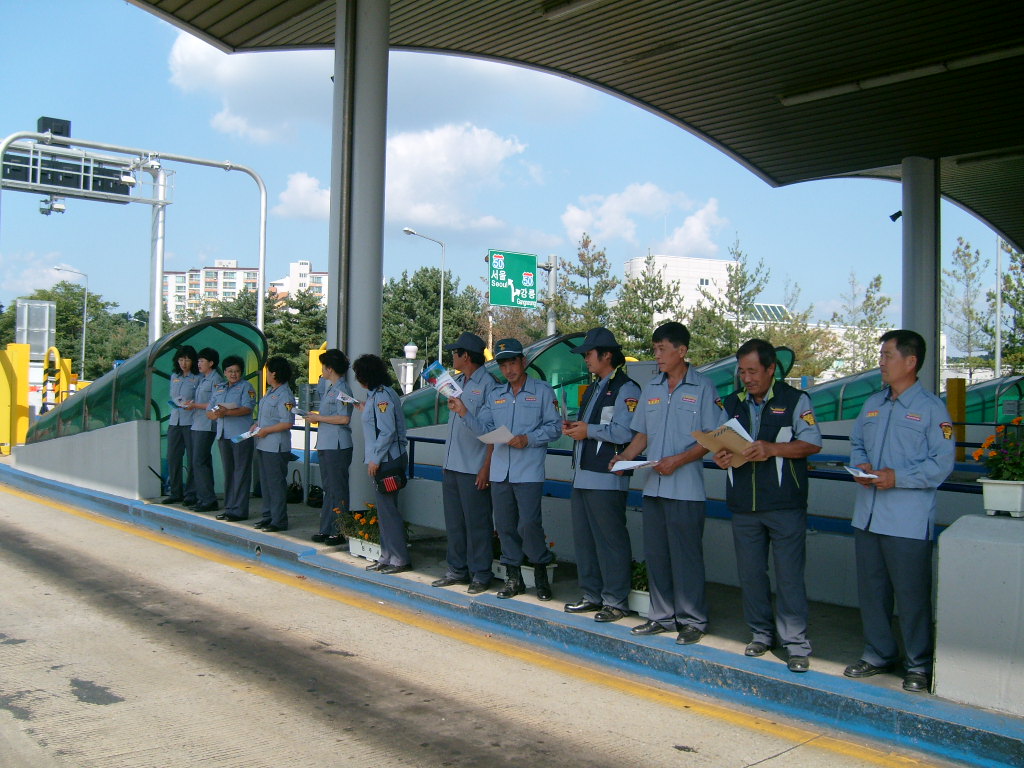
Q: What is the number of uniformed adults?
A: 12